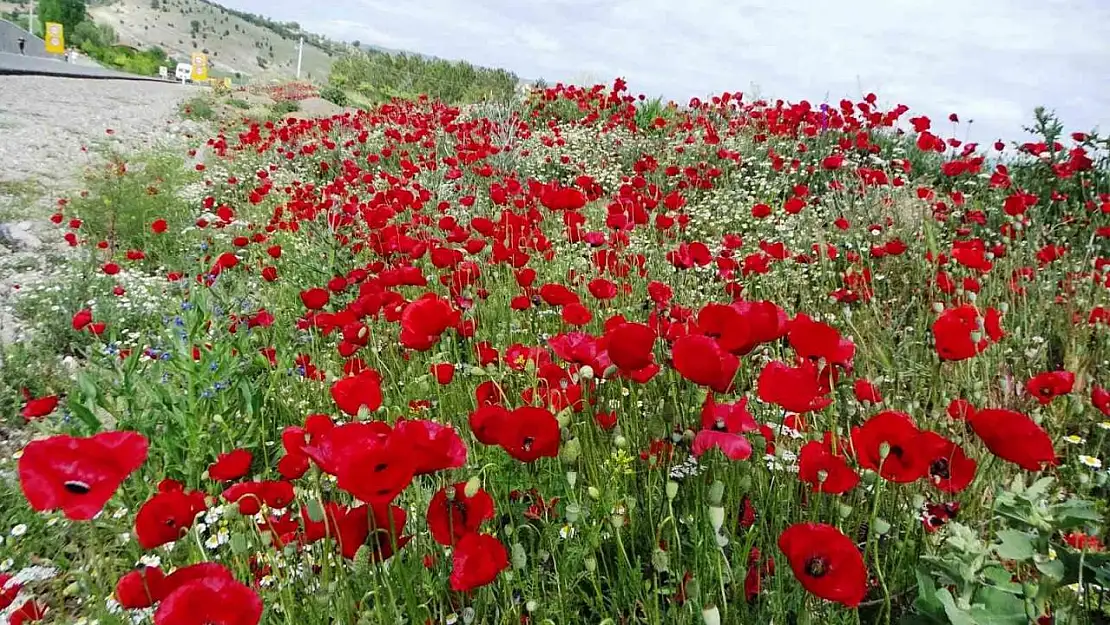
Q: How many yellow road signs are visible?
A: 2